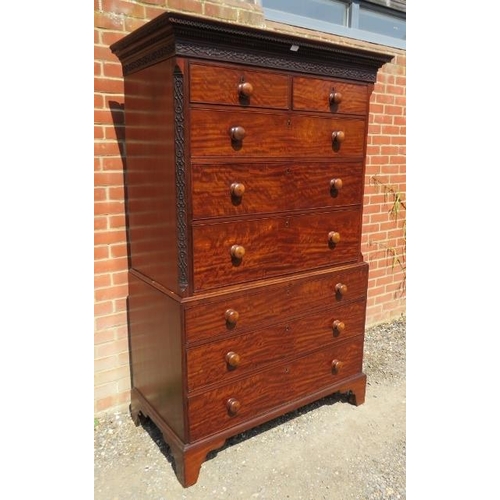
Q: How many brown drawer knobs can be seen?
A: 14